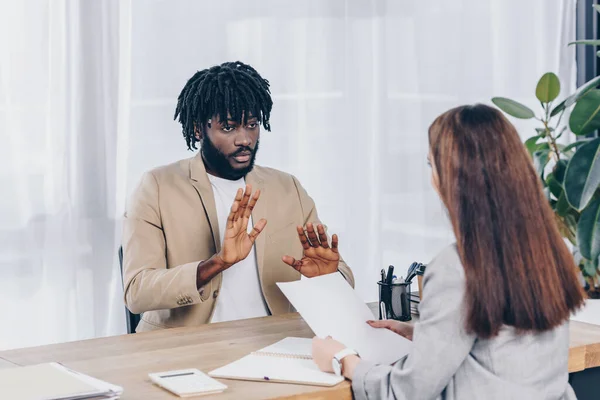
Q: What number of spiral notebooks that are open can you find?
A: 1